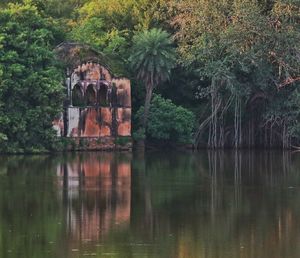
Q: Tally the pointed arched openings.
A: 3